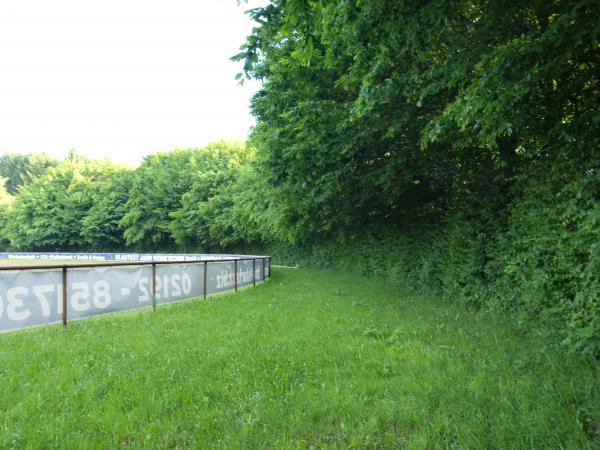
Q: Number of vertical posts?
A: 7